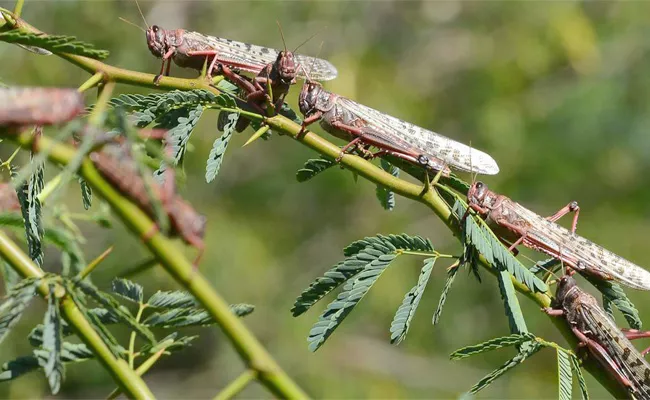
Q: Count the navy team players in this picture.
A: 0